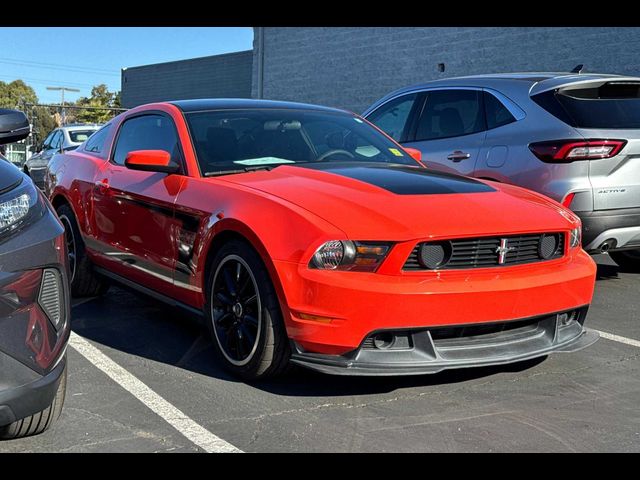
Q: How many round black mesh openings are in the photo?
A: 2